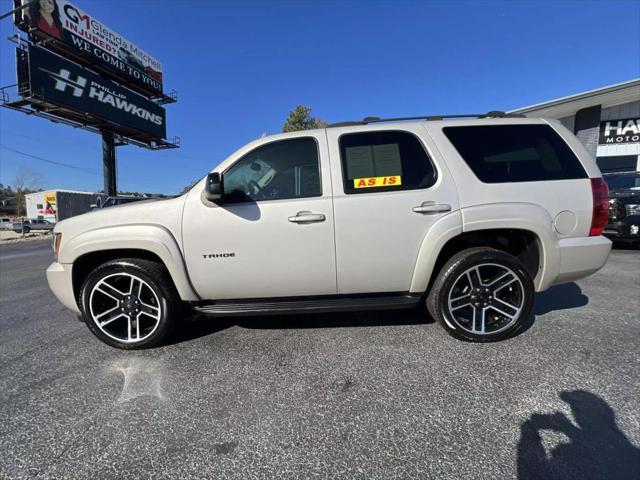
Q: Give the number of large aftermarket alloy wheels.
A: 2